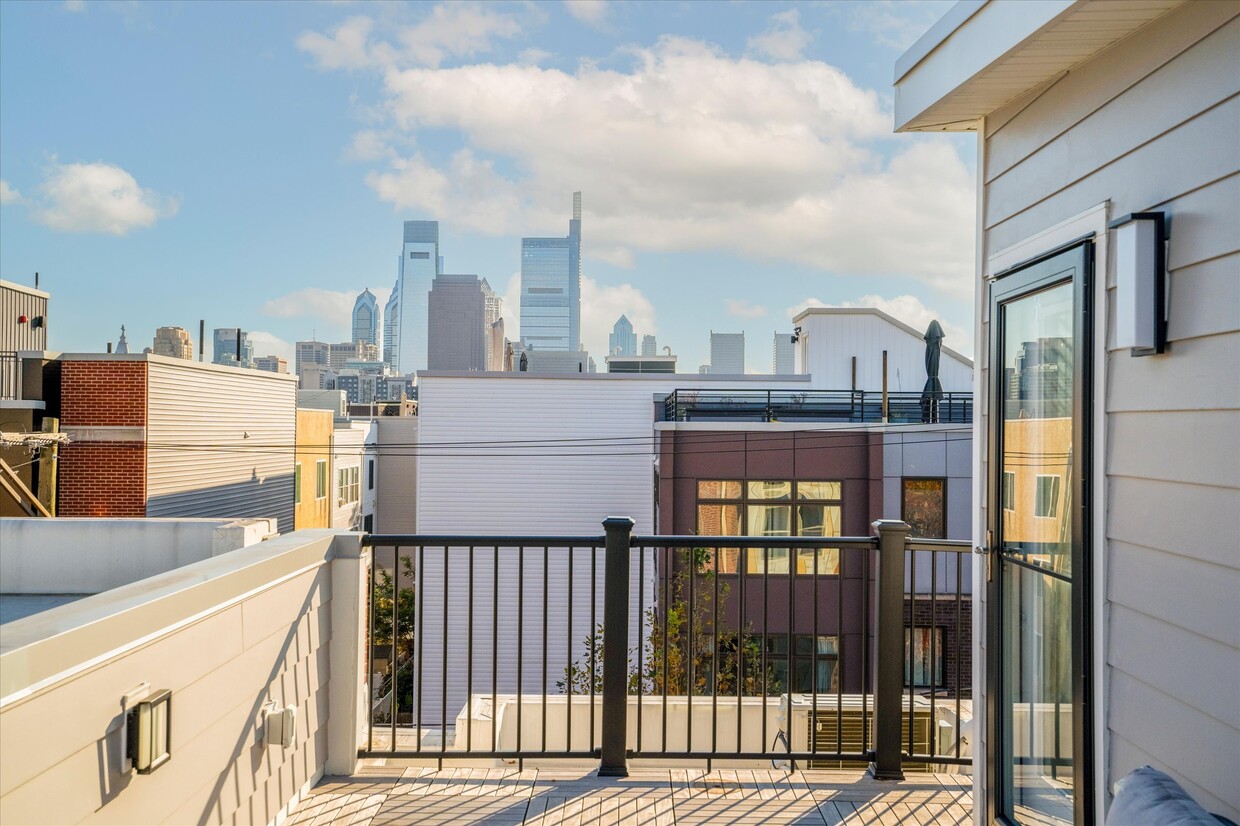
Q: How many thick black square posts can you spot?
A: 2